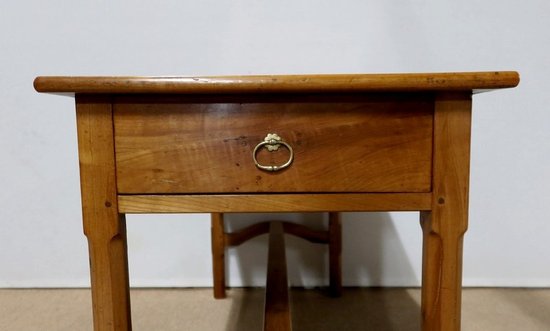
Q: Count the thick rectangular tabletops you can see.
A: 1